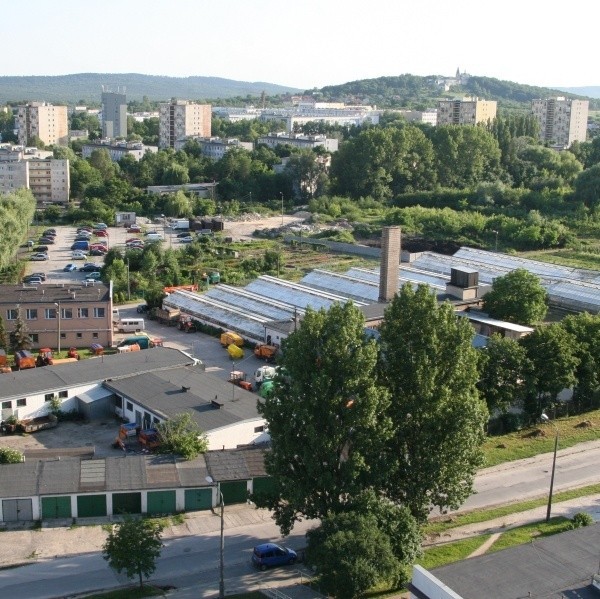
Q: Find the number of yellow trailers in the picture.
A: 2